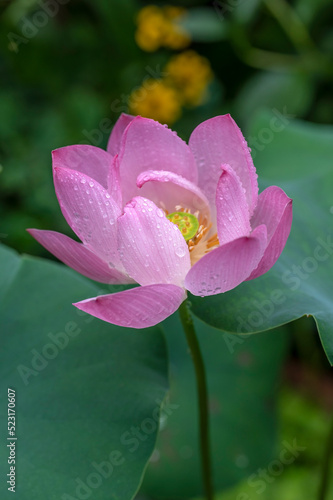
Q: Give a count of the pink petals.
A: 13